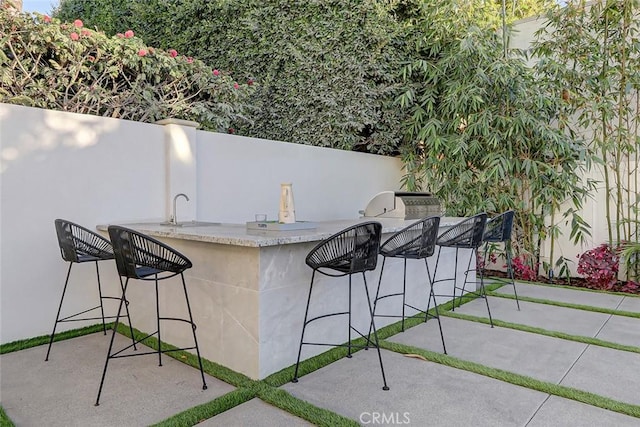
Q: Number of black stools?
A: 6